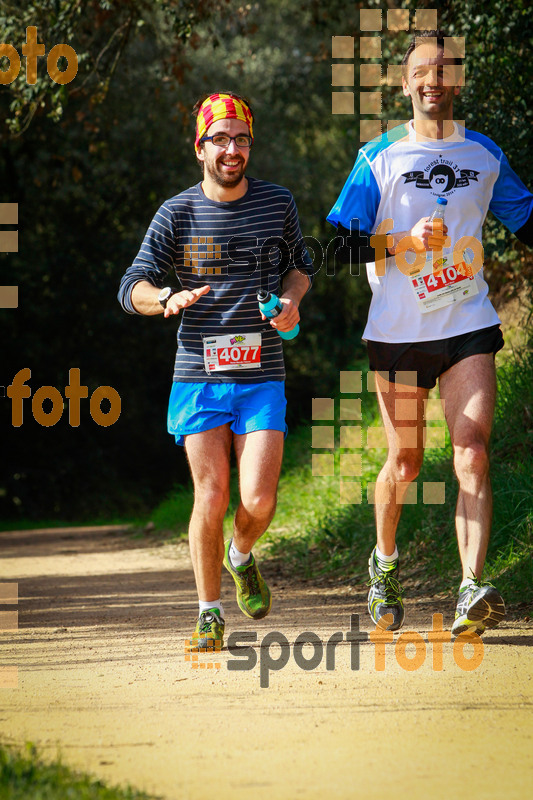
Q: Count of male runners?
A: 2